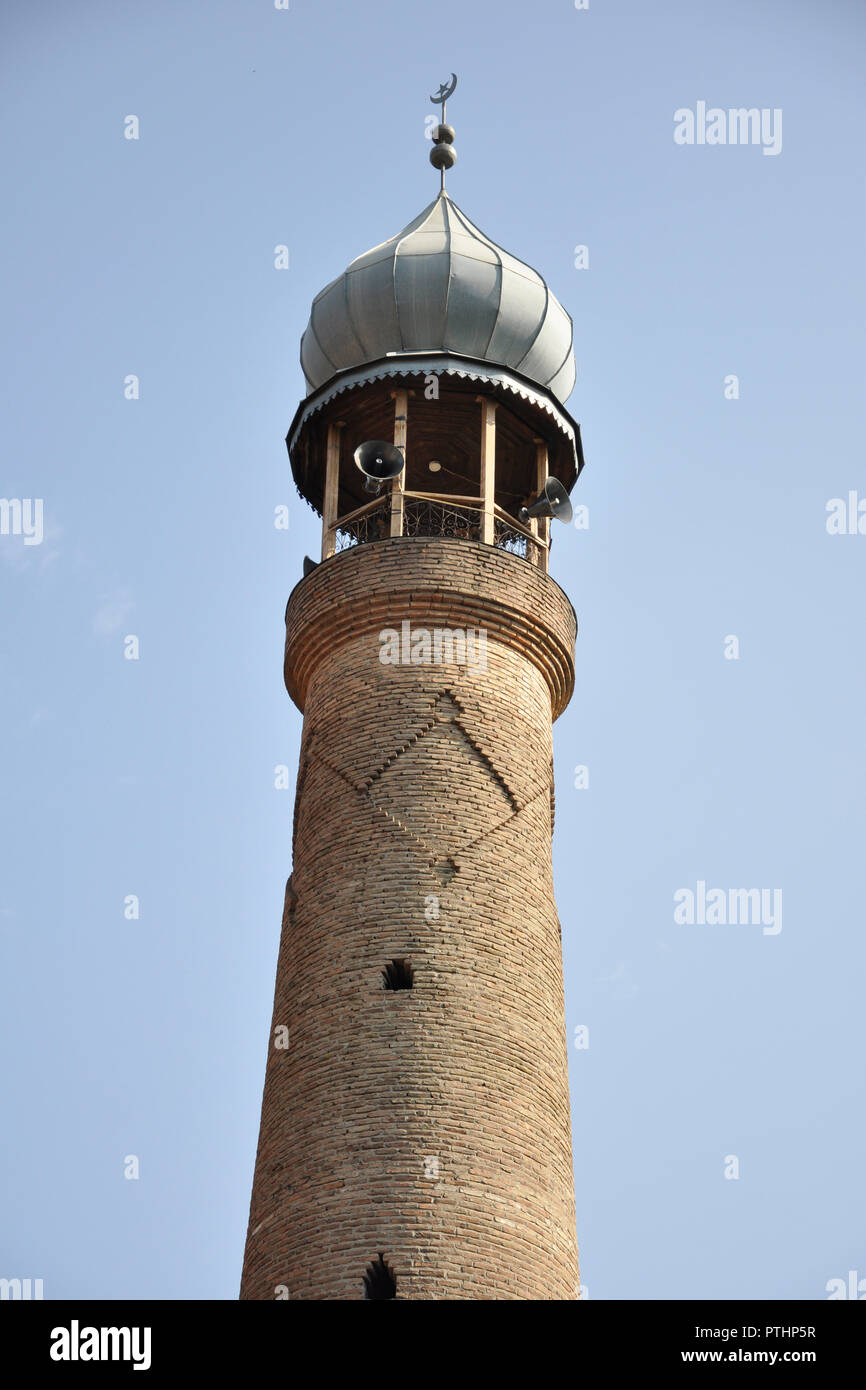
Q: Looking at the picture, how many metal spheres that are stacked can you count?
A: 2